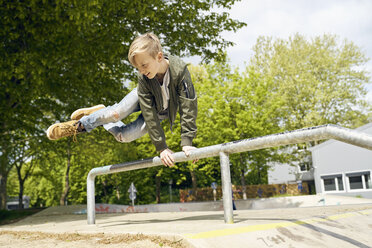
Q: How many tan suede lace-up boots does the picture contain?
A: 2